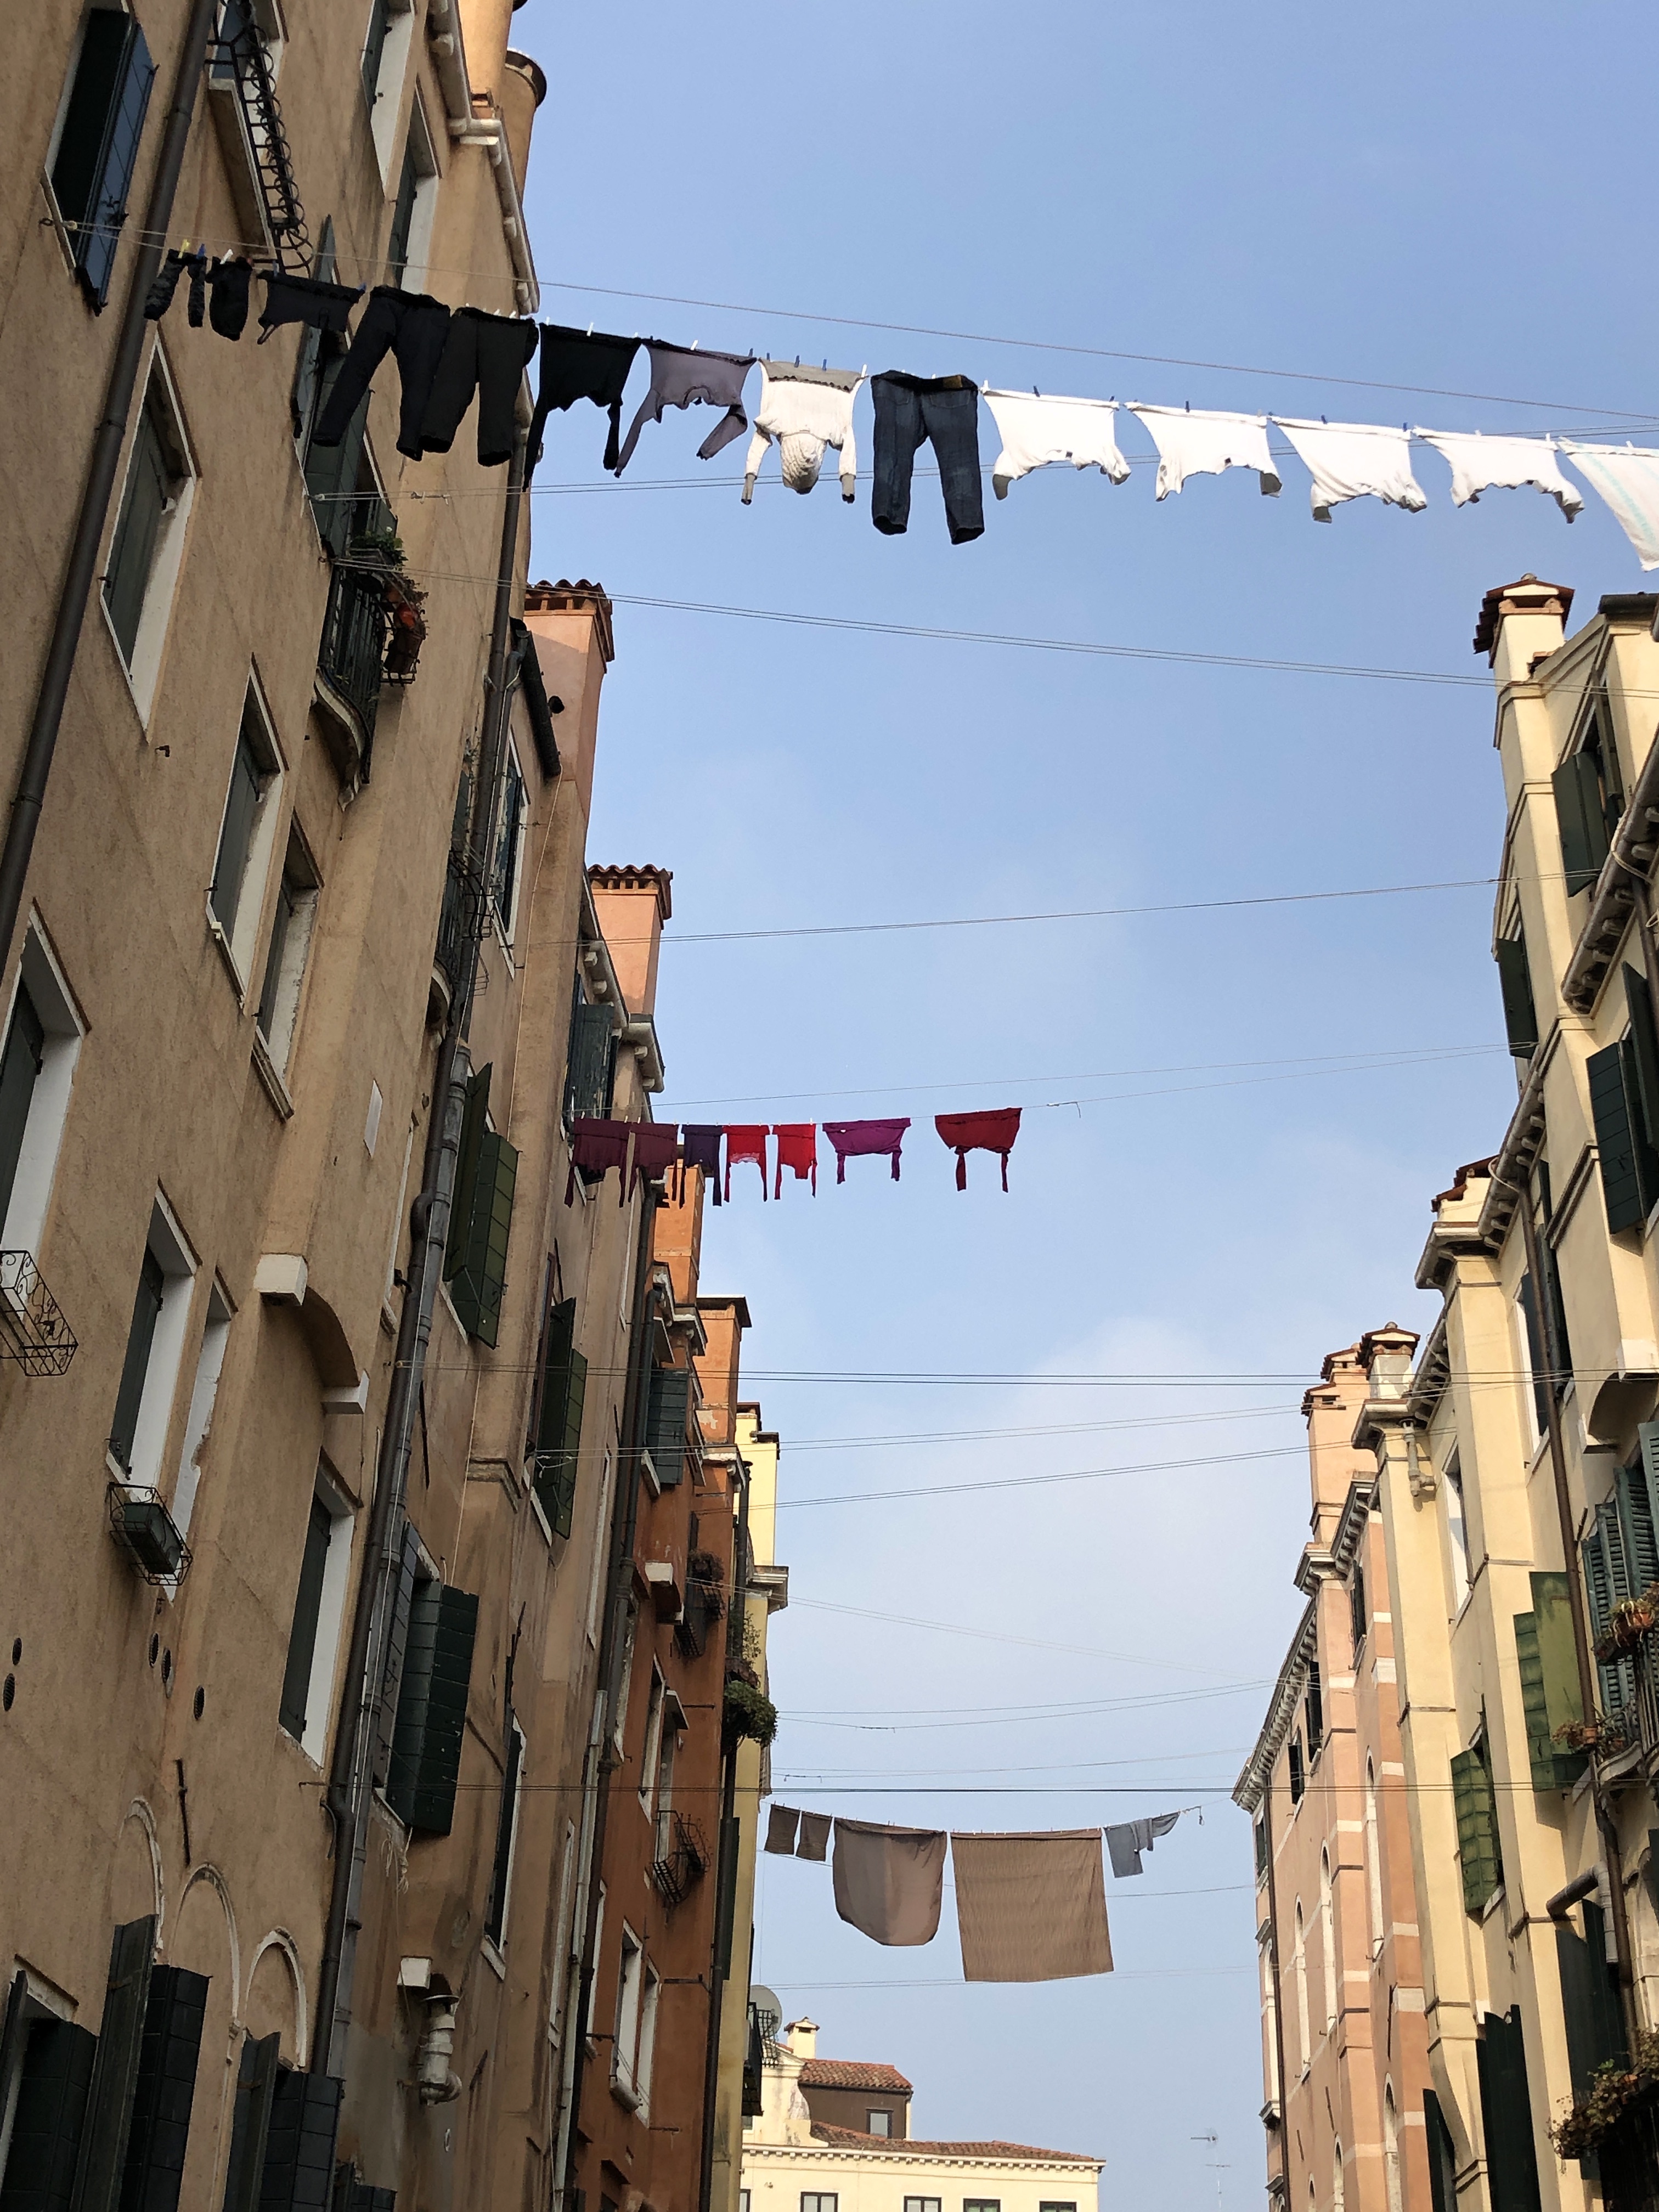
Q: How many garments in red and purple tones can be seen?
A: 7